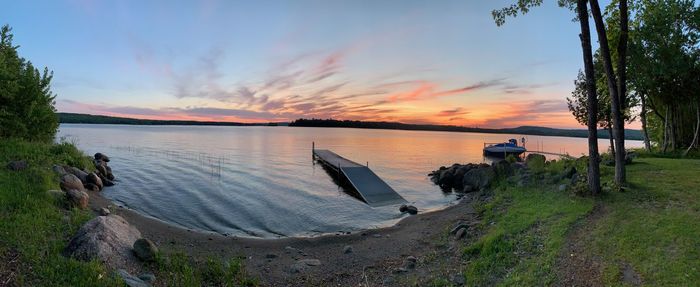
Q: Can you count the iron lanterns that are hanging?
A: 0